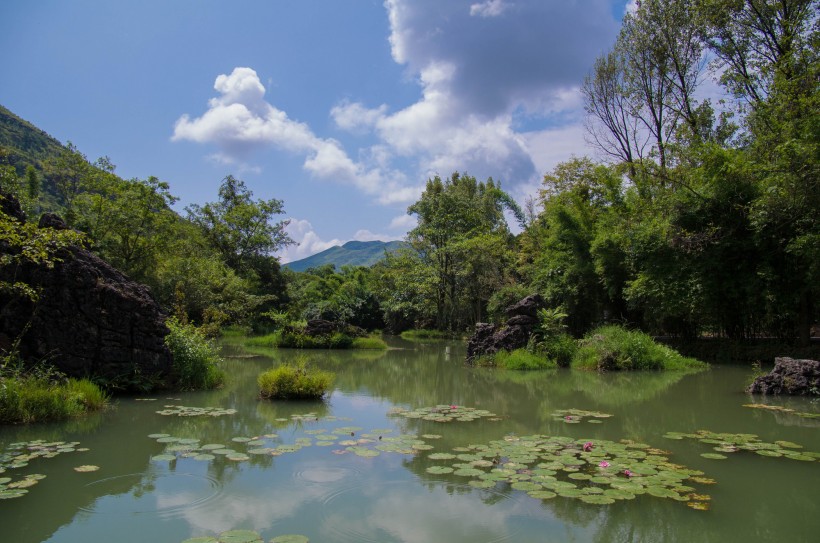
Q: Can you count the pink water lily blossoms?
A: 5